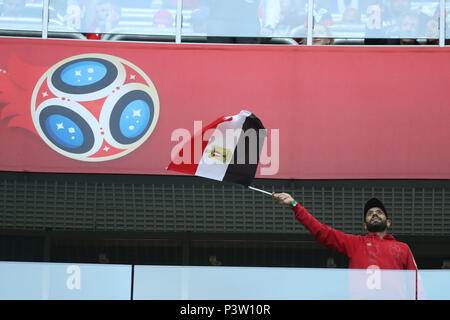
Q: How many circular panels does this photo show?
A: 3